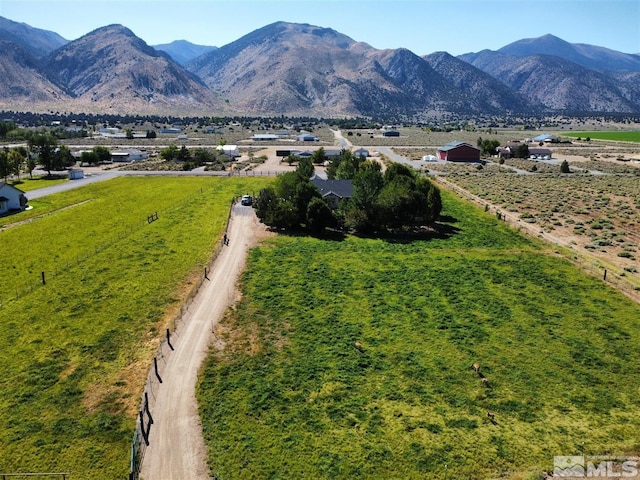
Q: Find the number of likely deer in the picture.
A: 4